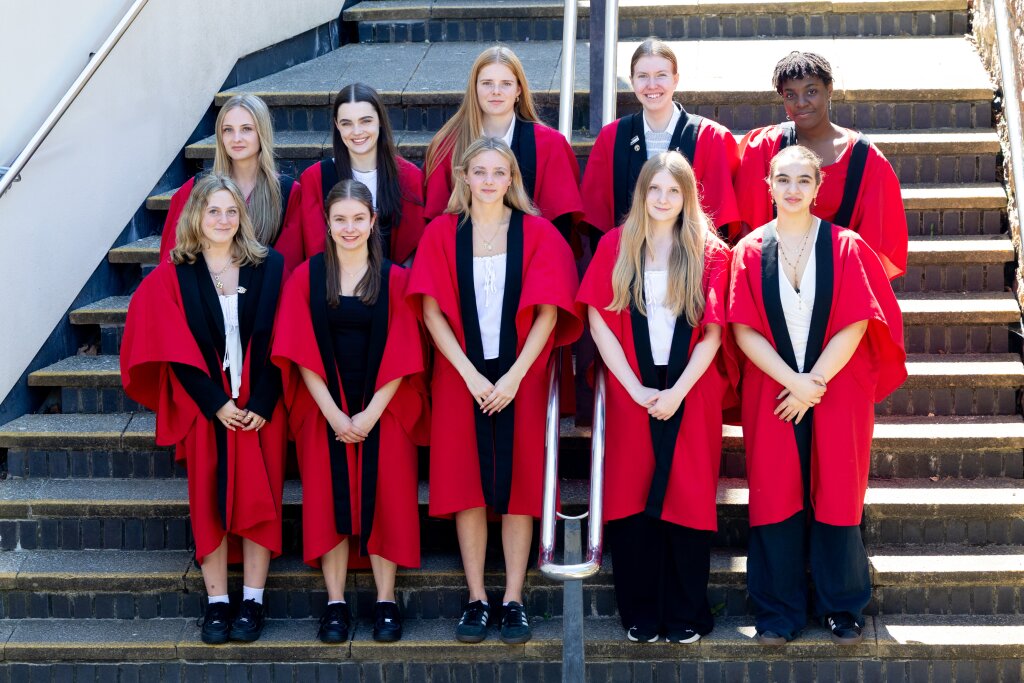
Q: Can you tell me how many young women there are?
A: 10